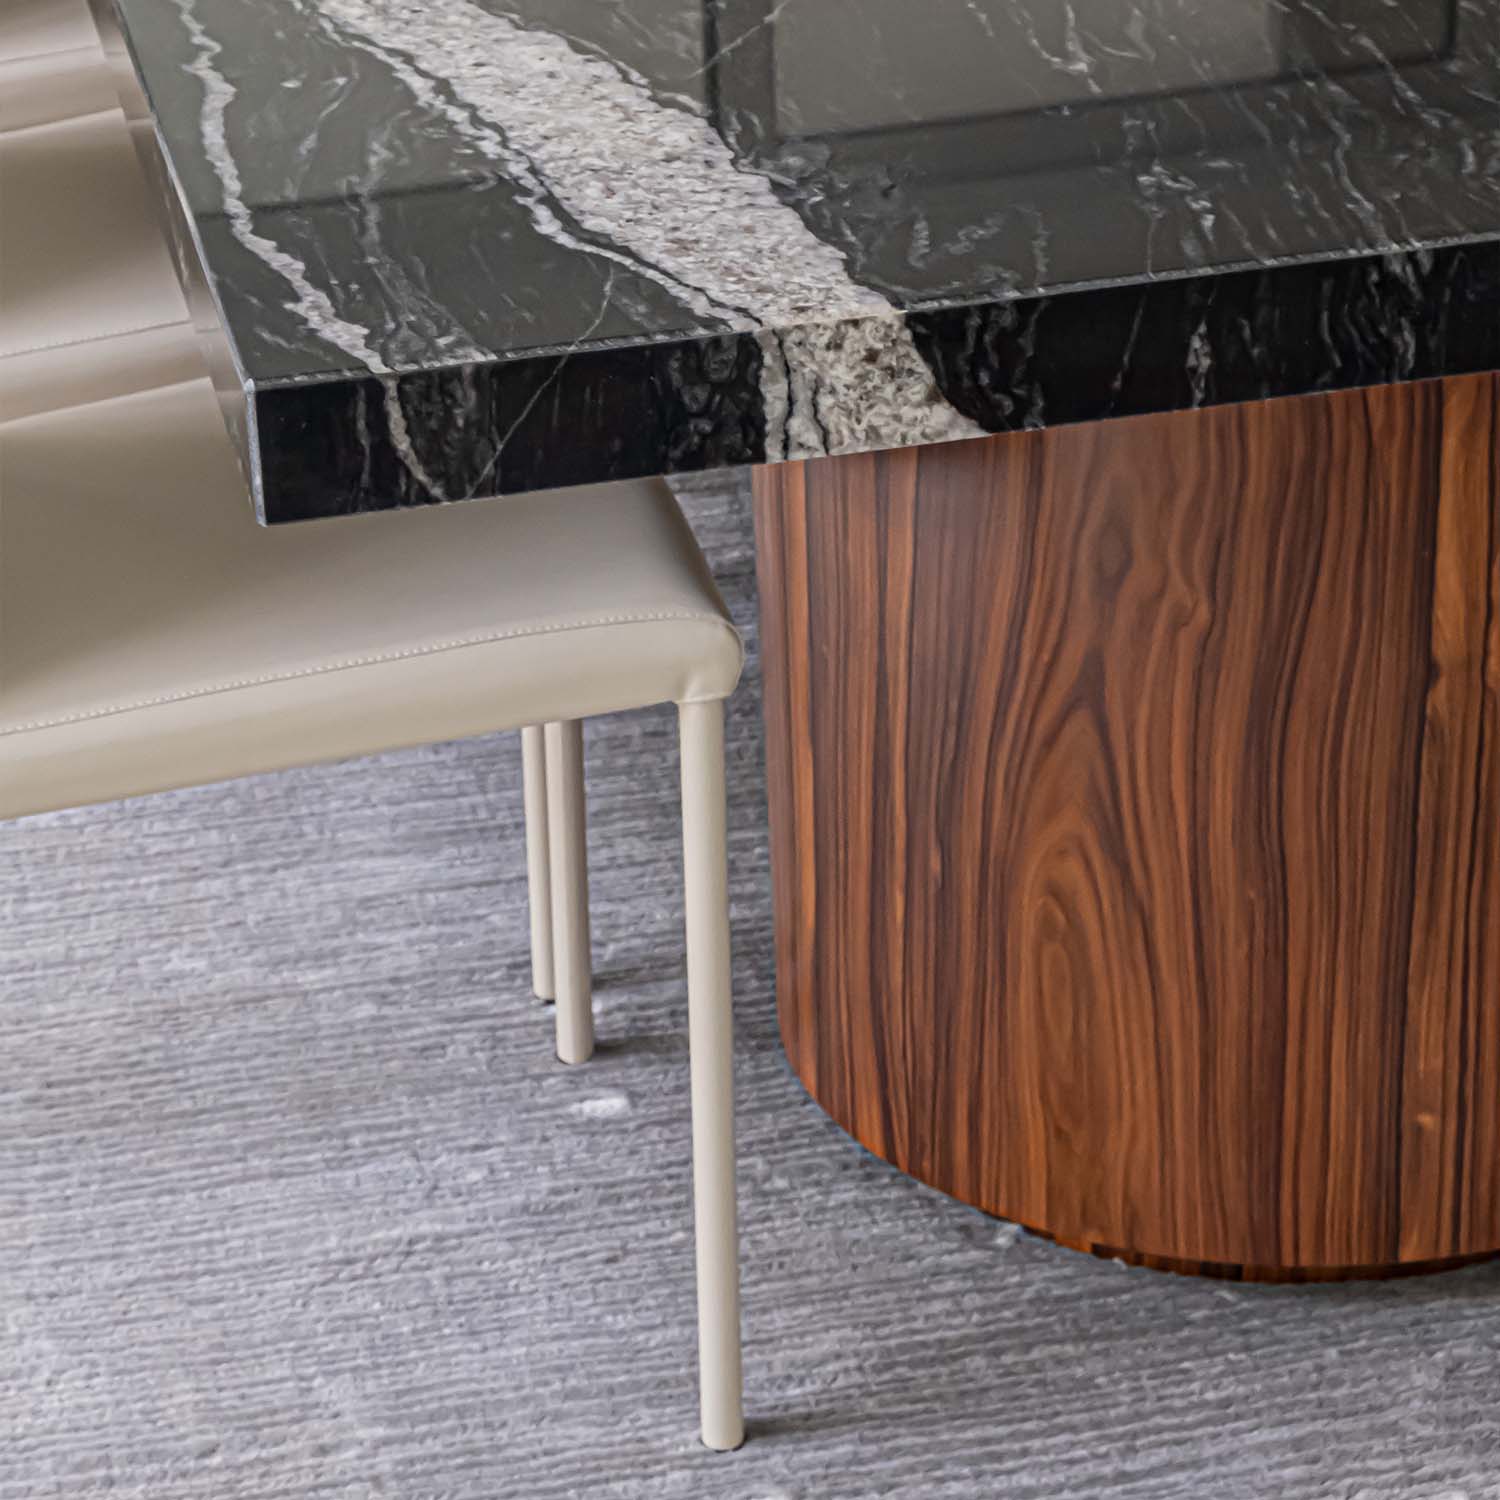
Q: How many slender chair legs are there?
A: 3